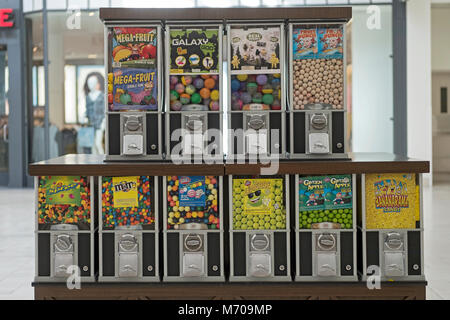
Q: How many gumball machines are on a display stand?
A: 10